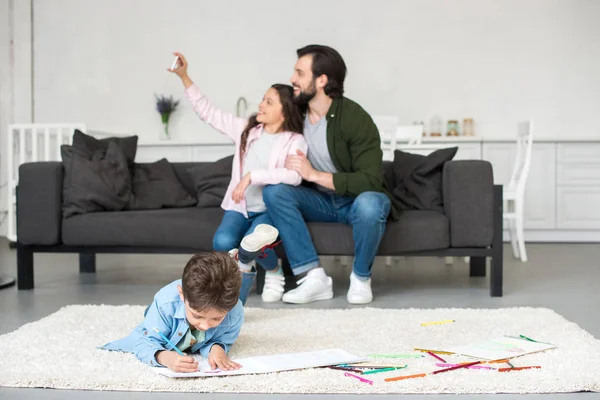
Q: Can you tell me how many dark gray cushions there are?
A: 5